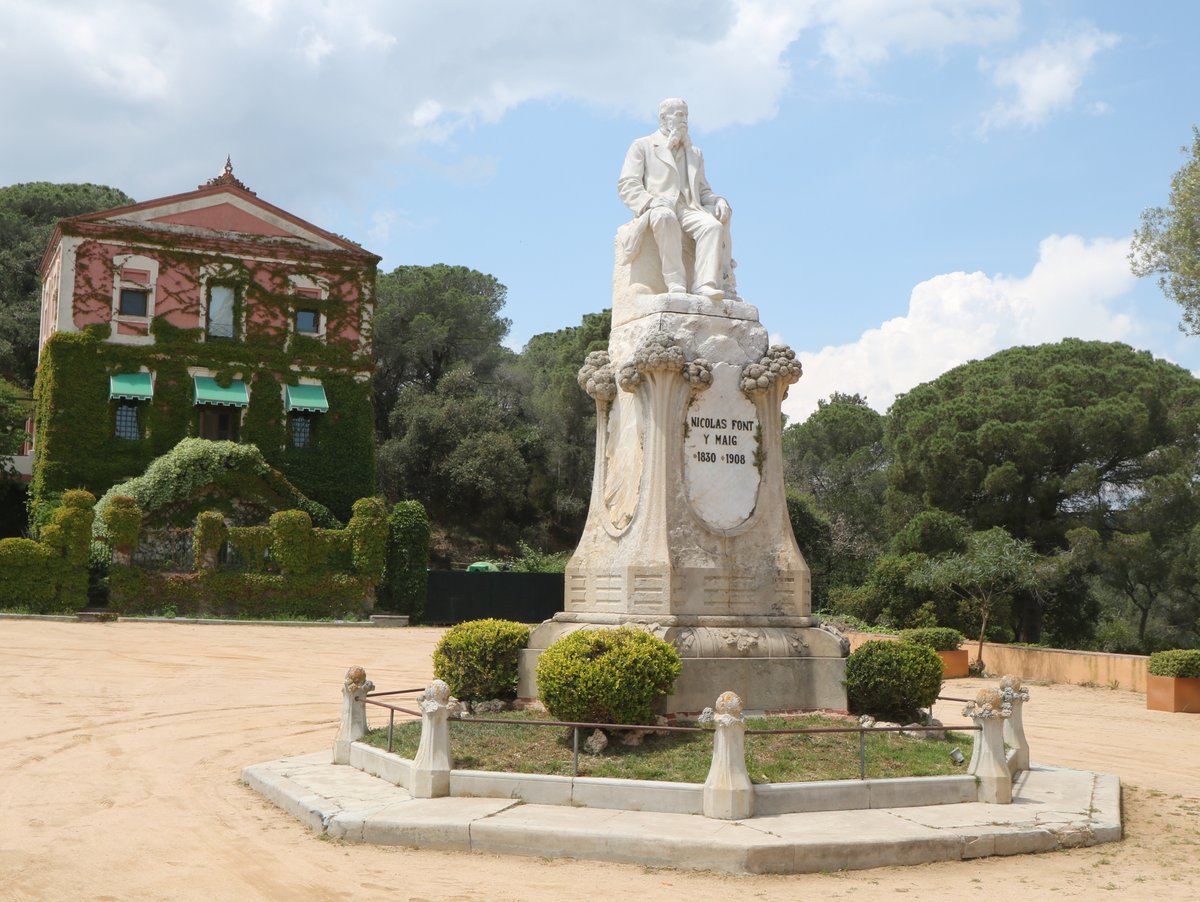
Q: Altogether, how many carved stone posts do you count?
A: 5